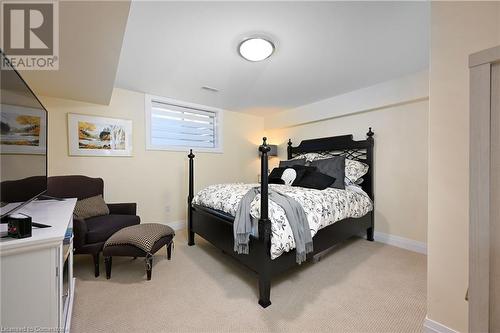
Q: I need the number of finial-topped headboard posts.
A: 2